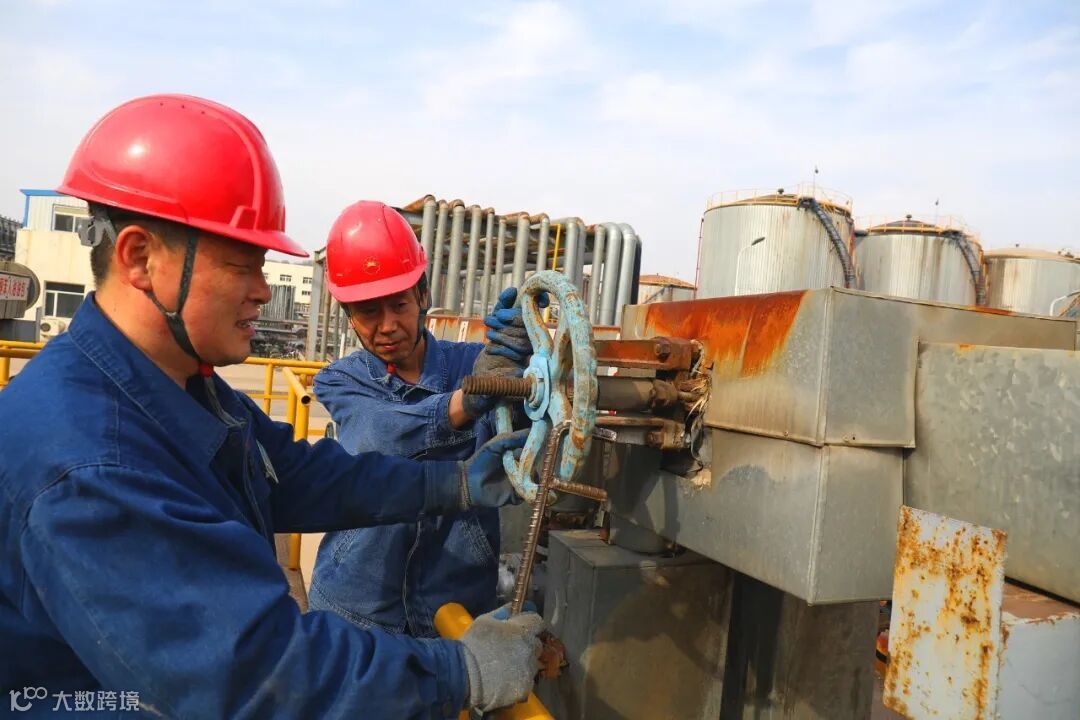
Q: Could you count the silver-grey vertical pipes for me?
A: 13